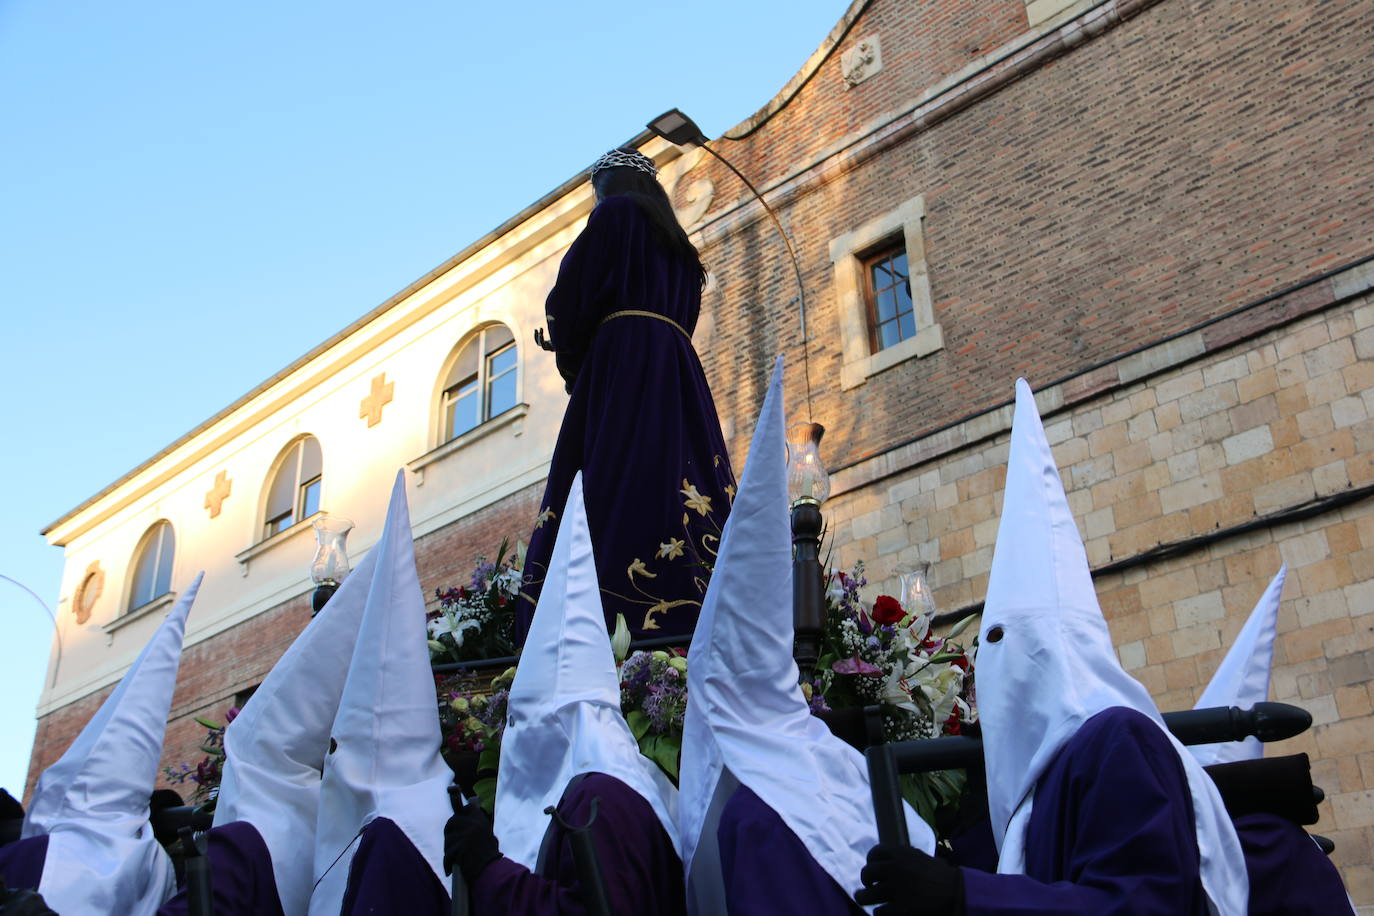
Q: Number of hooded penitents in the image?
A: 7